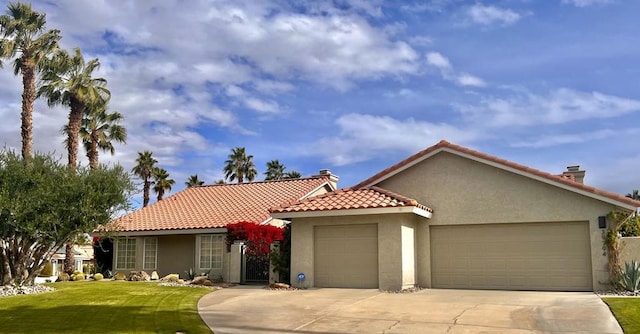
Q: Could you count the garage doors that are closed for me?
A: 2